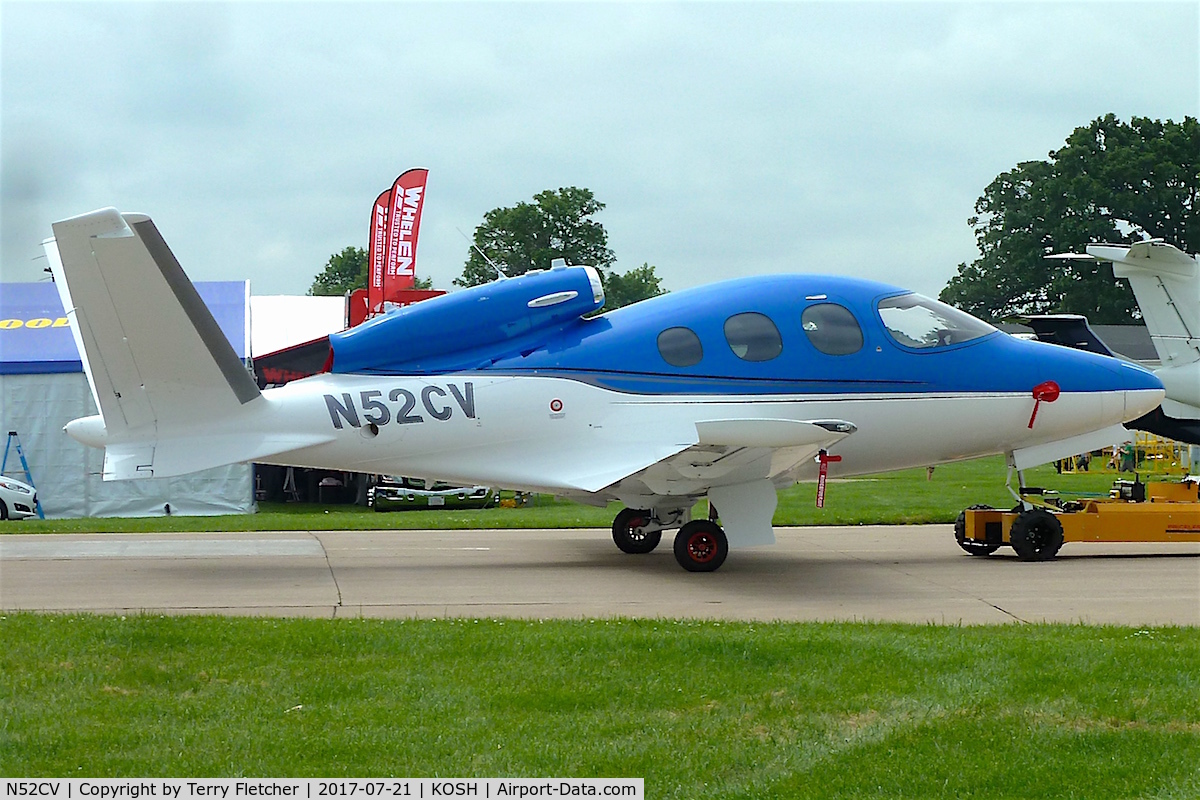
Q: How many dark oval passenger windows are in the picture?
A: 3